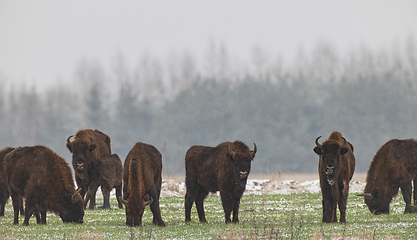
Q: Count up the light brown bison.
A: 0